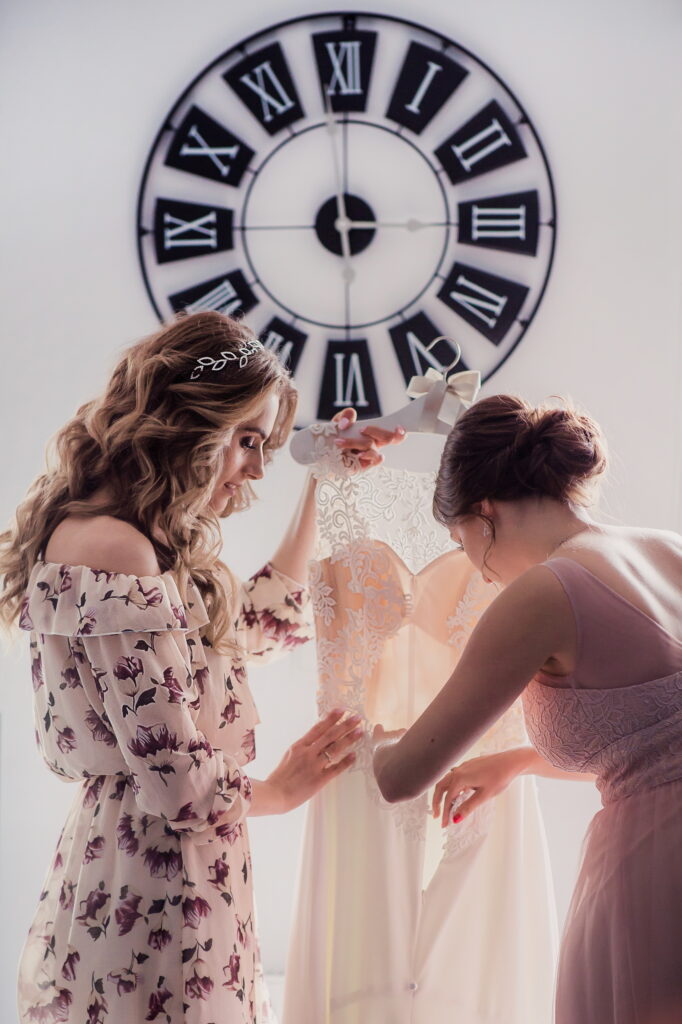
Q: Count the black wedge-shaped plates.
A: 12